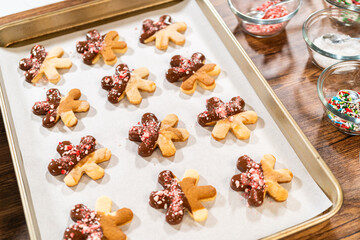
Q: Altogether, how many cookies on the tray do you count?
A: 12